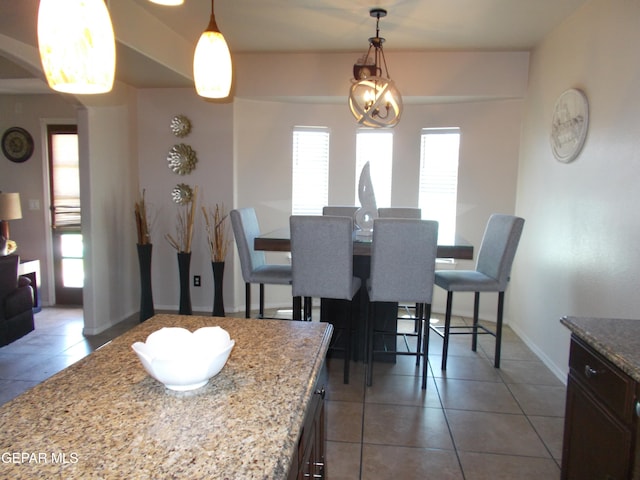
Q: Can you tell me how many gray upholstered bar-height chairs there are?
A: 6